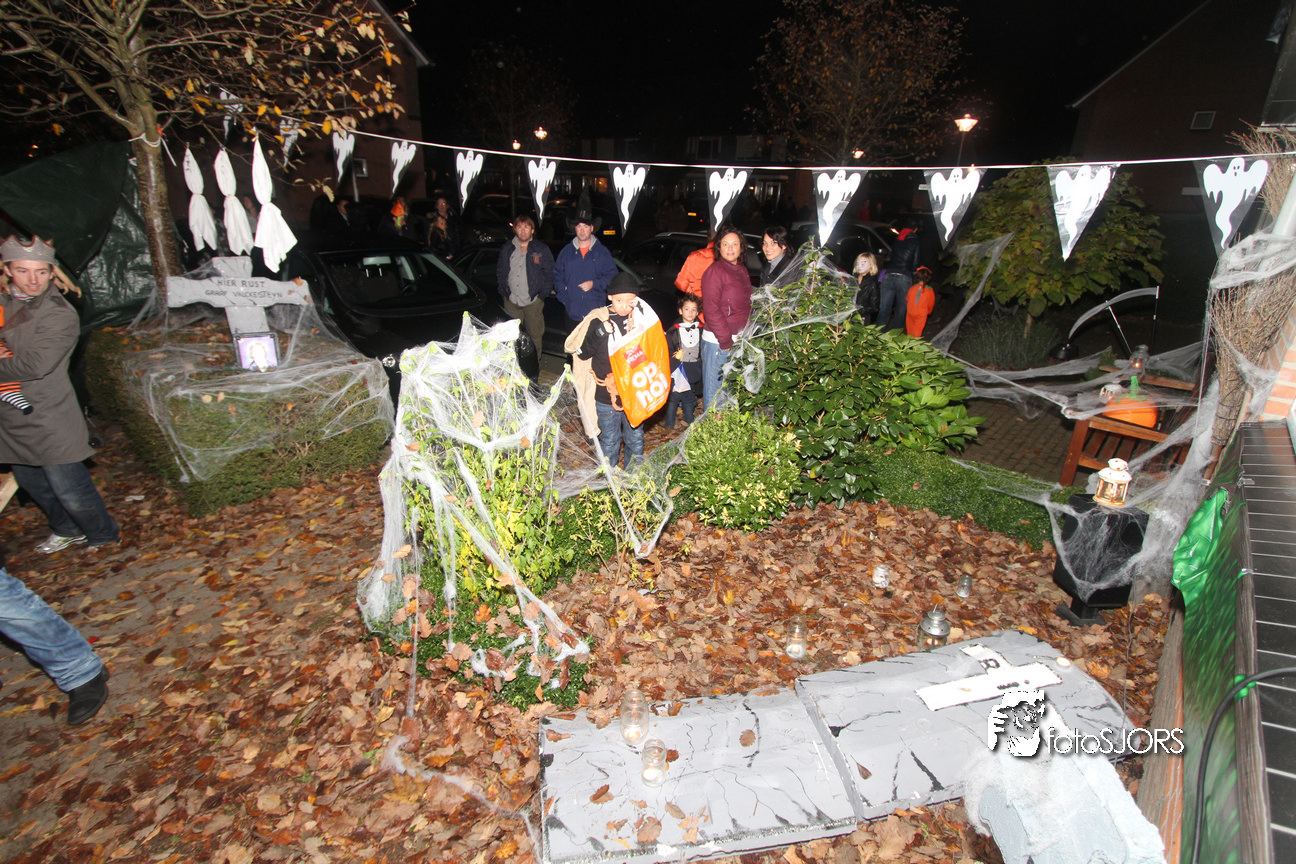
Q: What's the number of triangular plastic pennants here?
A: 12